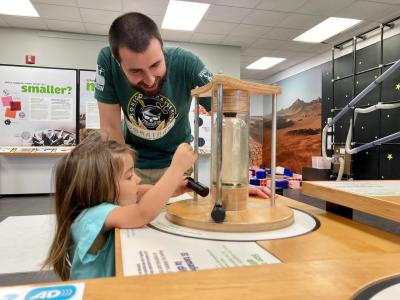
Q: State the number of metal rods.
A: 3